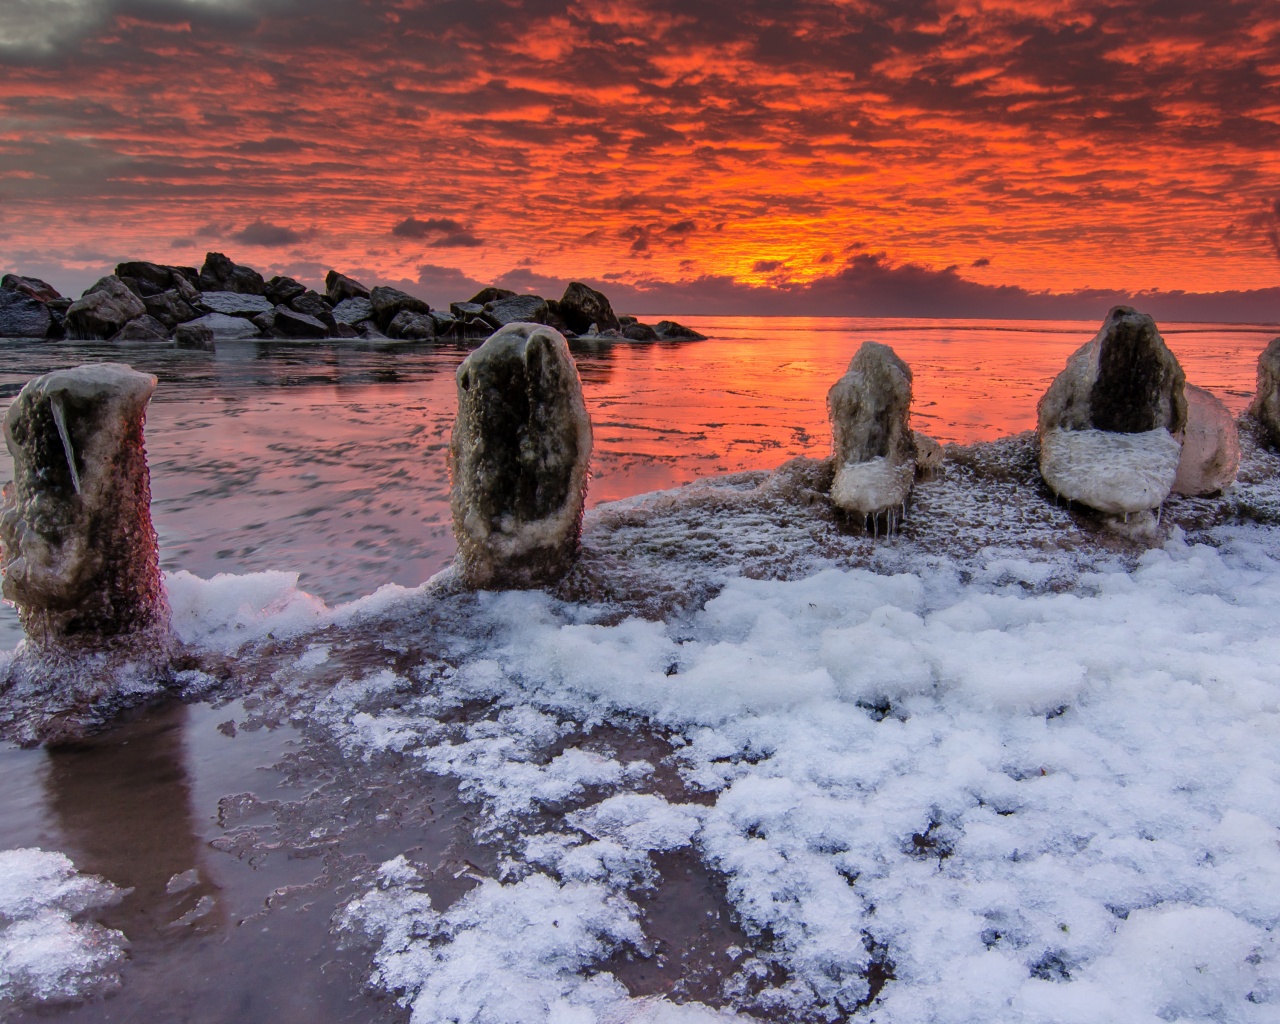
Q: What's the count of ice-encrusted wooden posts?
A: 5